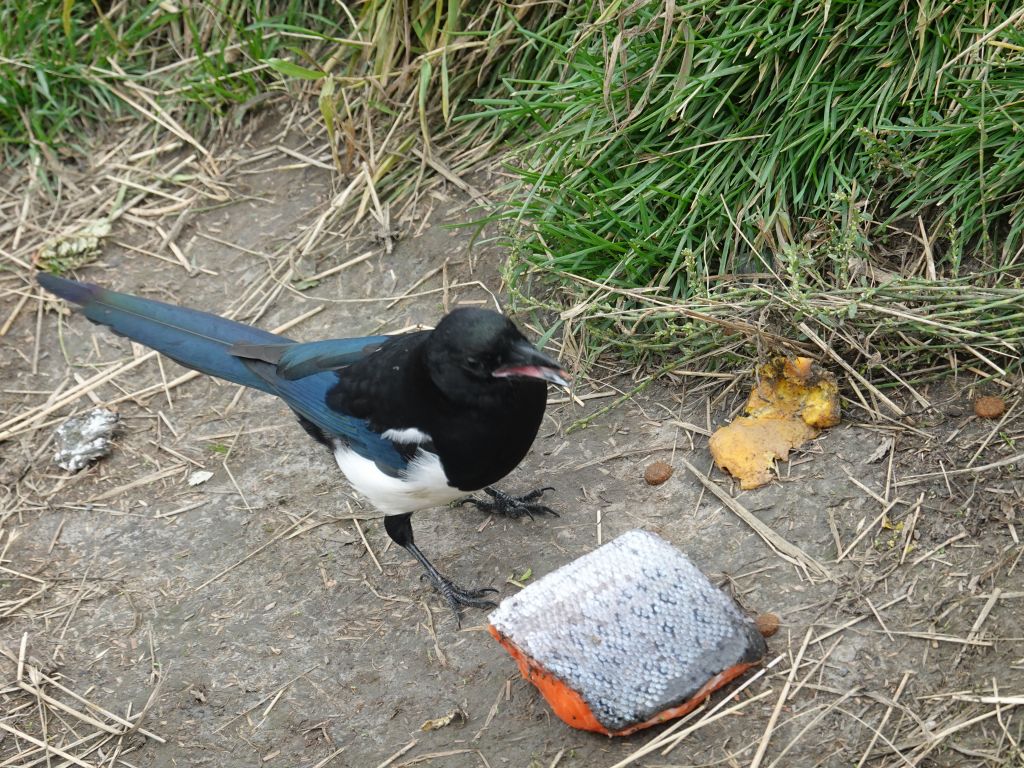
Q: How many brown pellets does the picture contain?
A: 3